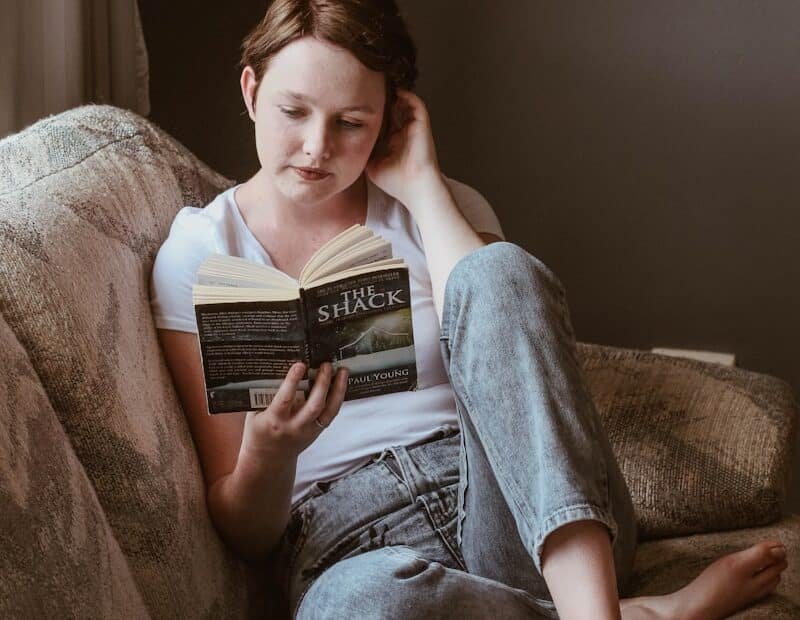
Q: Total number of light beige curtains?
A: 1